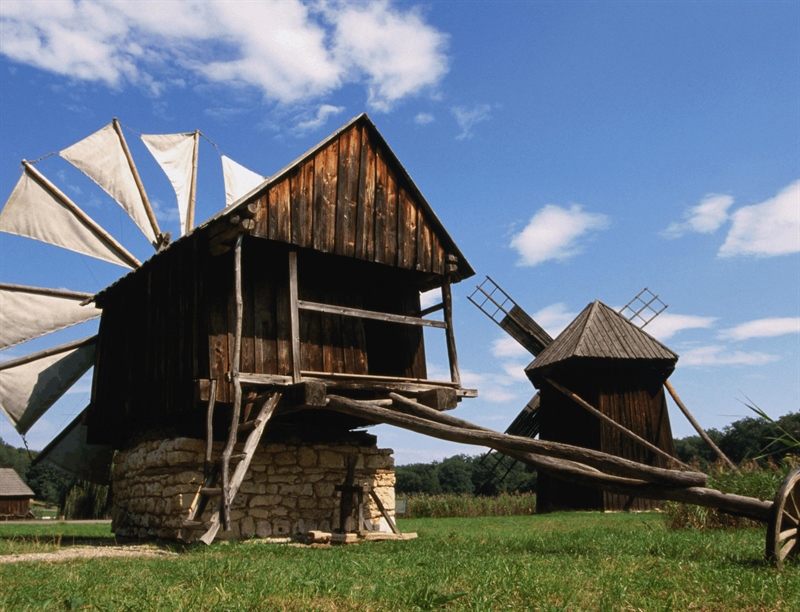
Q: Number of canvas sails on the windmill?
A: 7